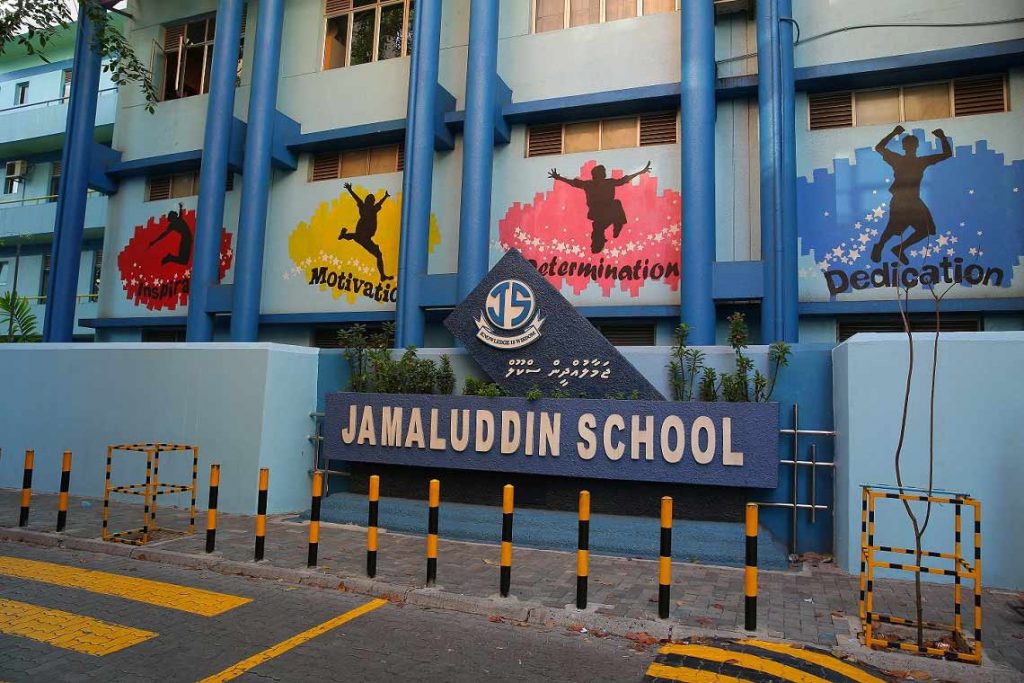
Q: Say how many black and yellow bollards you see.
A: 11